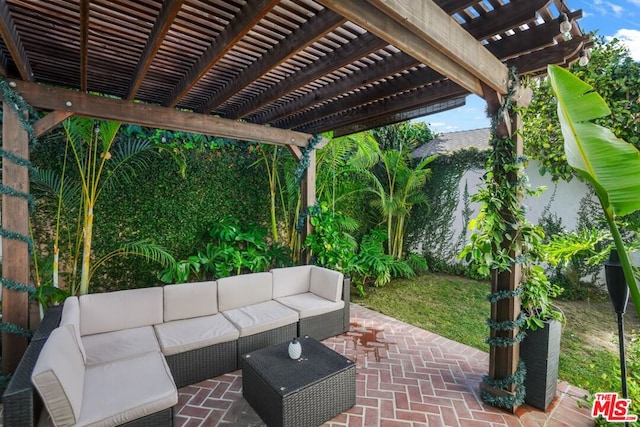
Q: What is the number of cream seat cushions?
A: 5